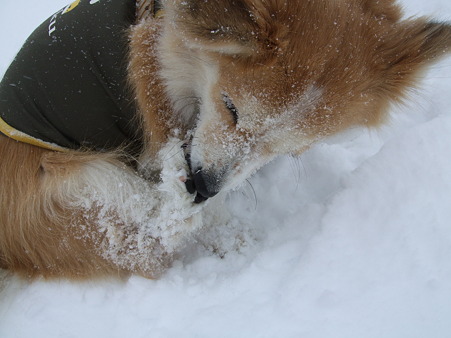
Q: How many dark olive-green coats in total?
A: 1